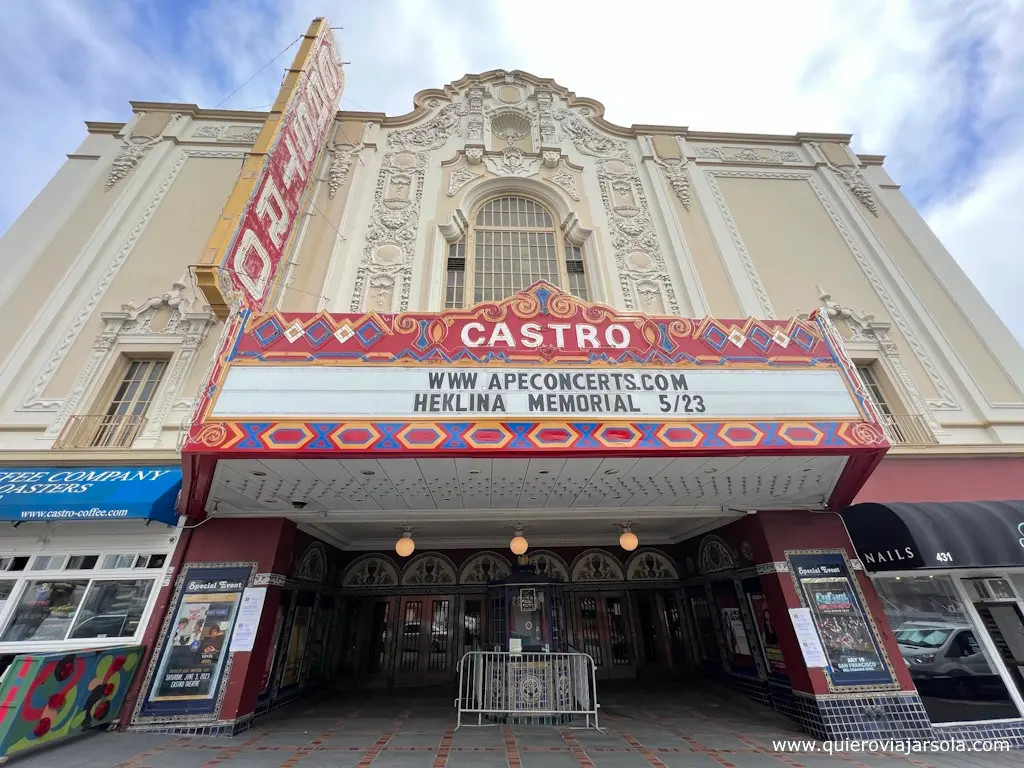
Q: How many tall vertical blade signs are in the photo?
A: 1